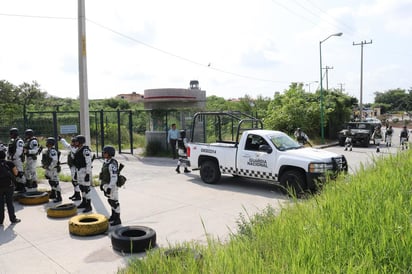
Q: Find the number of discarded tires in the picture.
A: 4